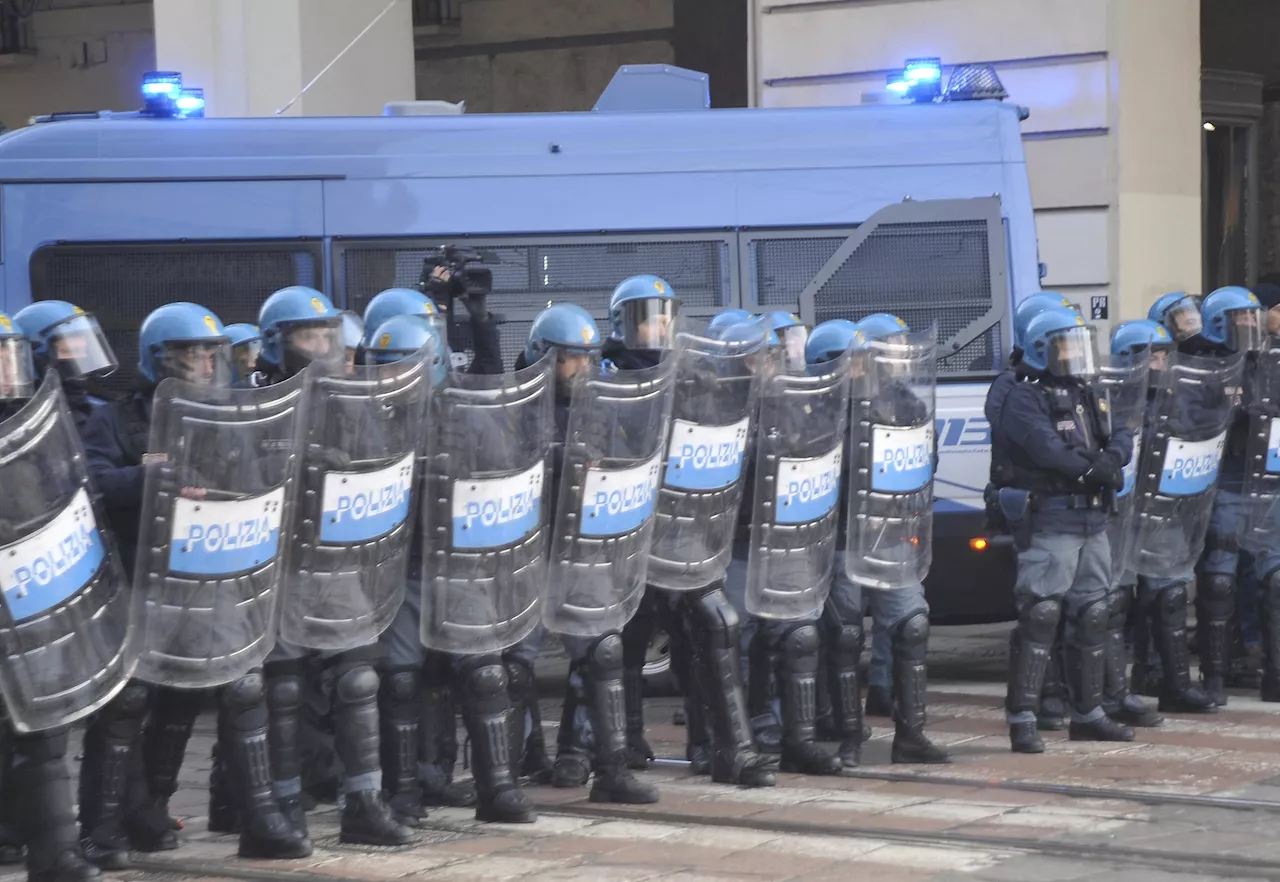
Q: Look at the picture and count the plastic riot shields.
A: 11